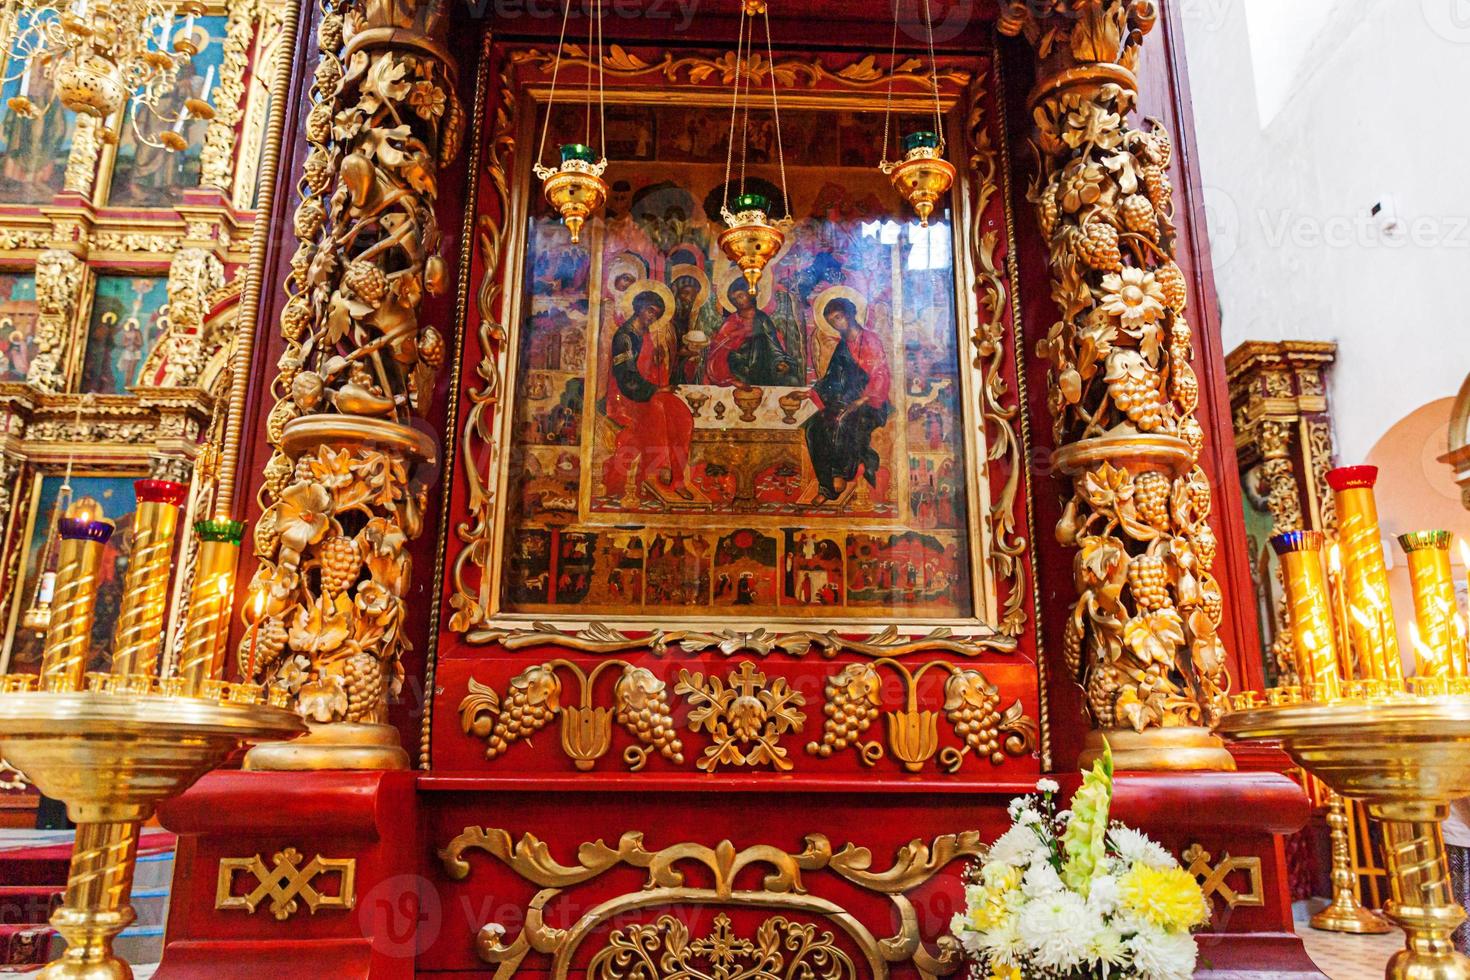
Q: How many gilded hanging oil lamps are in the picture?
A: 3